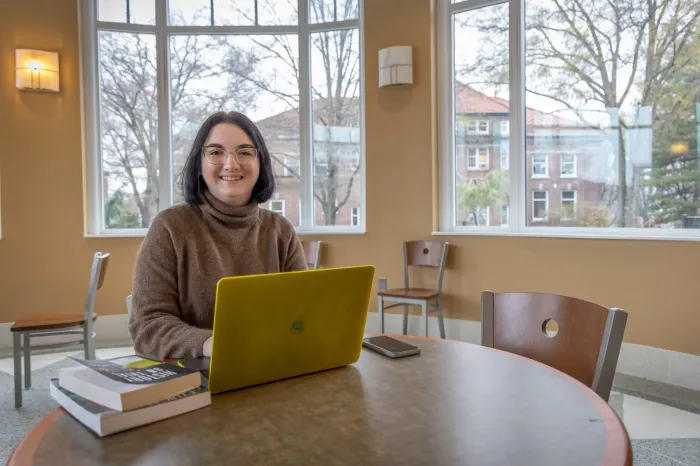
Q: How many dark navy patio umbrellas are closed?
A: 0